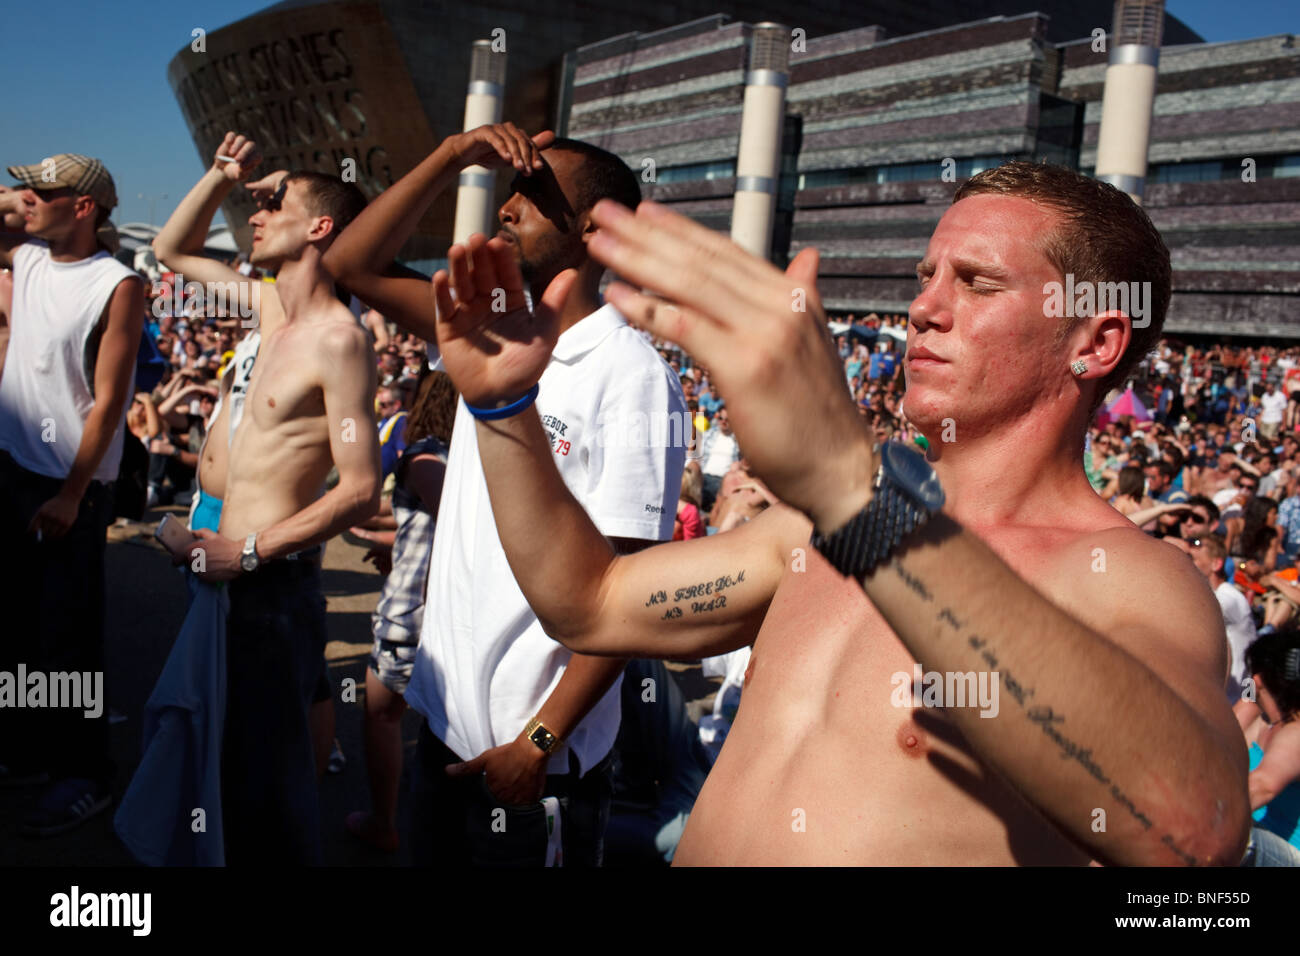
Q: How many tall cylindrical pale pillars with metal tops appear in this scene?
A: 3